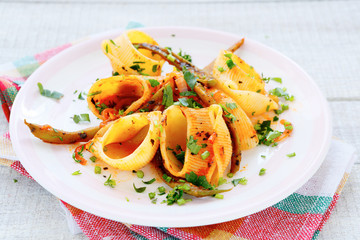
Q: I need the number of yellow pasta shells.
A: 6